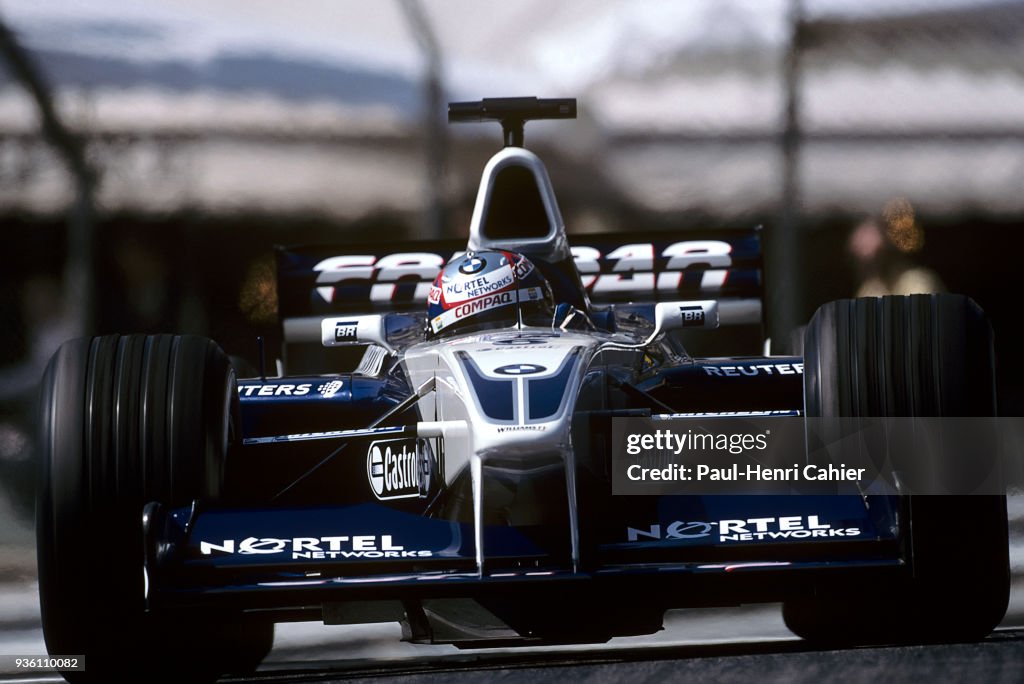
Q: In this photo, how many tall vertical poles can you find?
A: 3